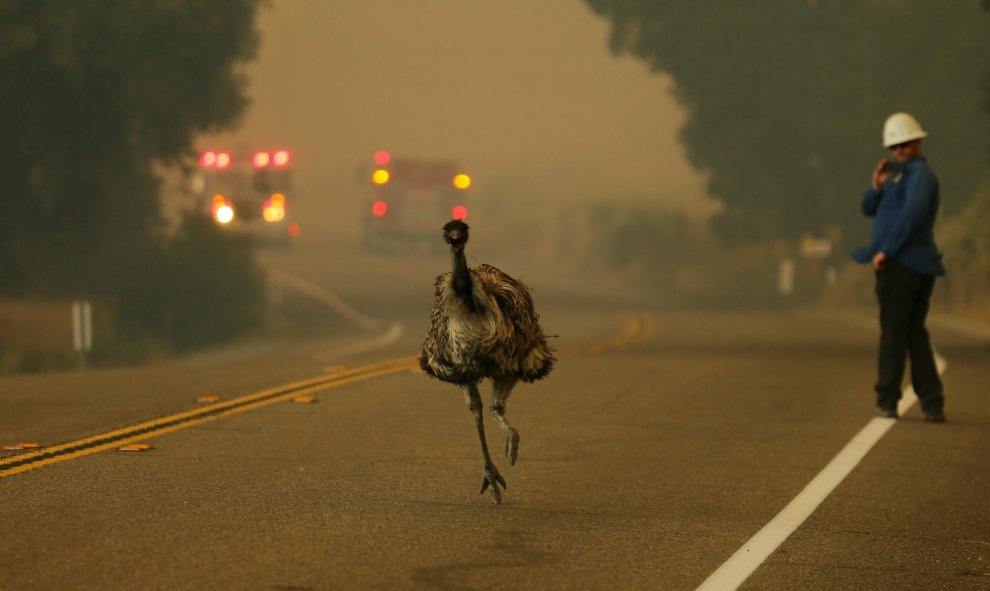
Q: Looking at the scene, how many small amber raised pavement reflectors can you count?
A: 5